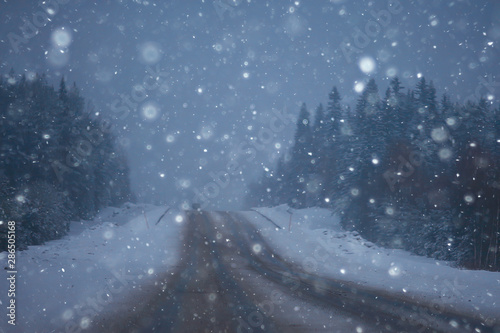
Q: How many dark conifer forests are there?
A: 2